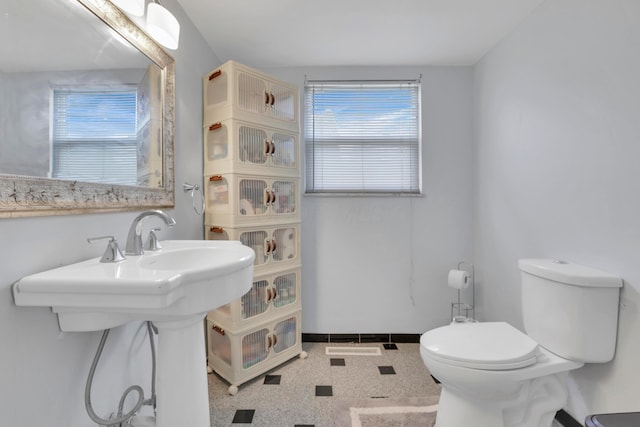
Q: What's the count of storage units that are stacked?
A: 6